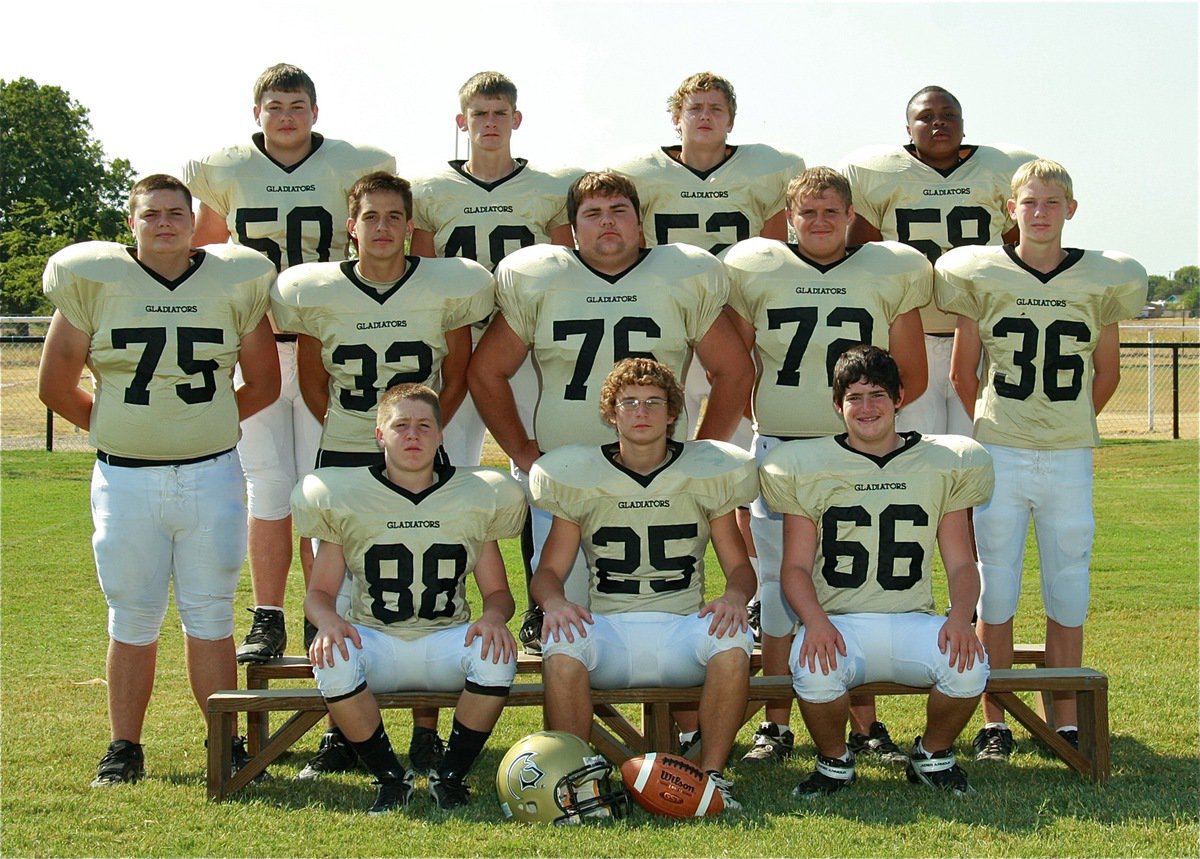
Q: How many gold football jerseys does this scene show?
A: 12